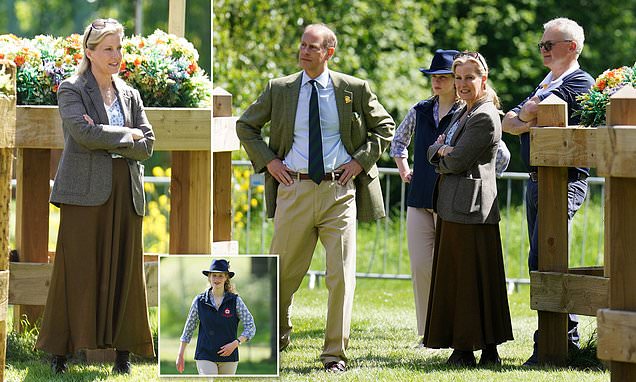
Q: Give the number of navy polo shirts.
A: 1